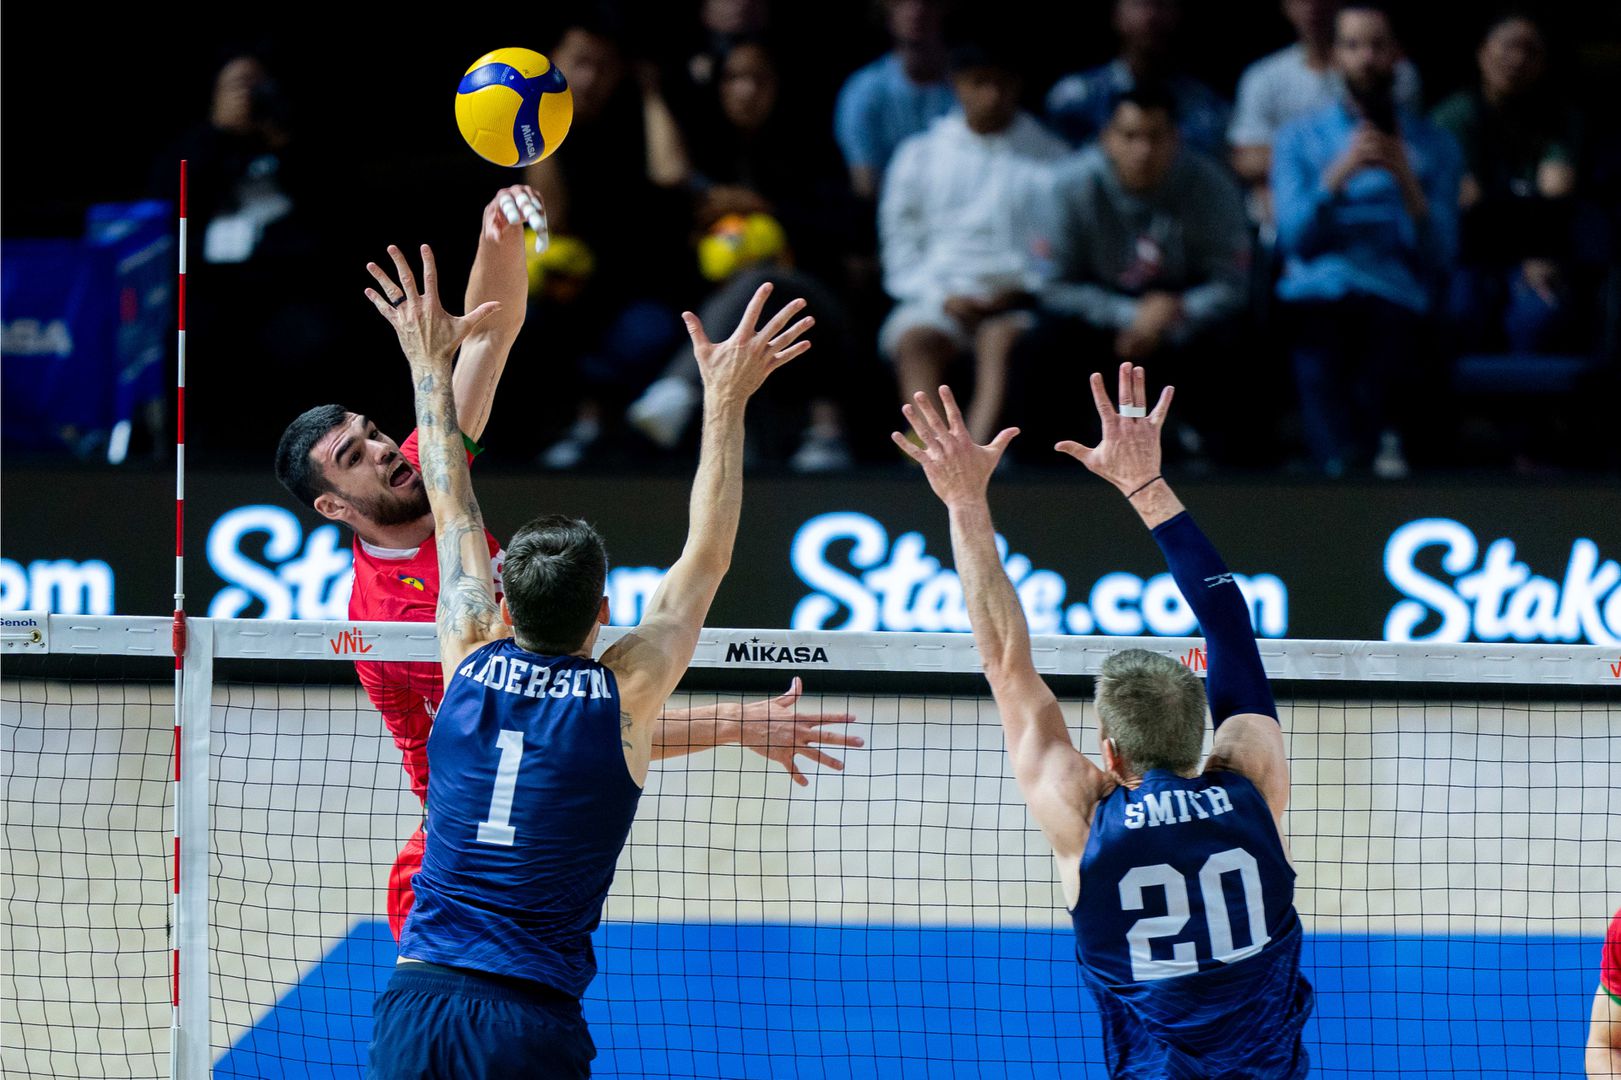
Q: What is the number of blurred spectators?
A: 11